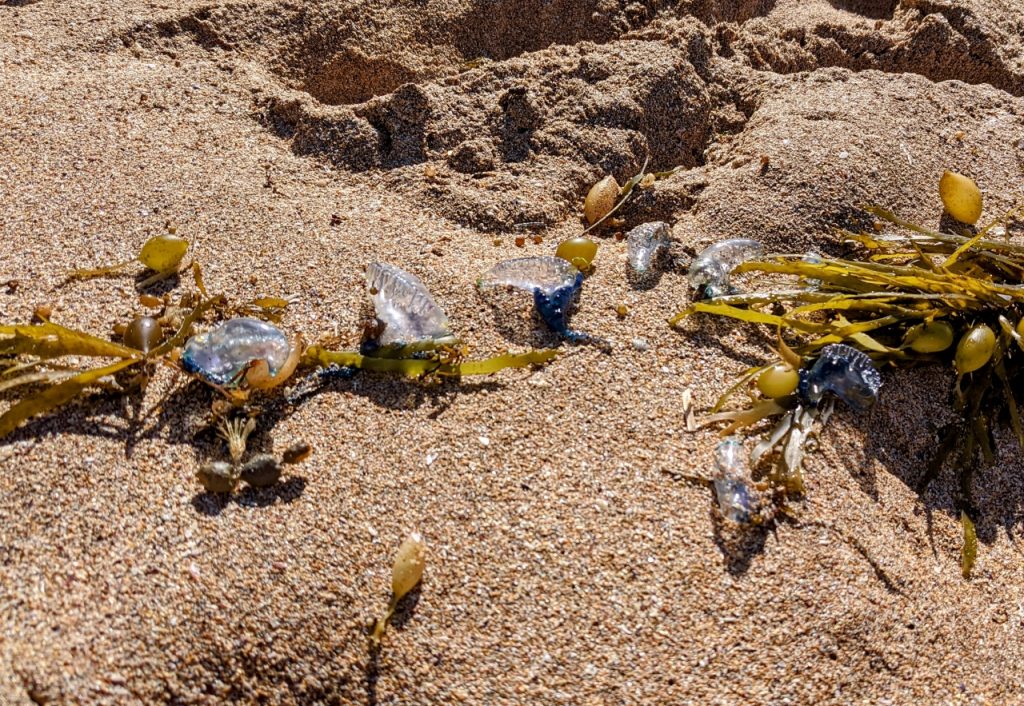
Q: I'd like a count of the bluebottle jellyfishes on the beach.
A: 7